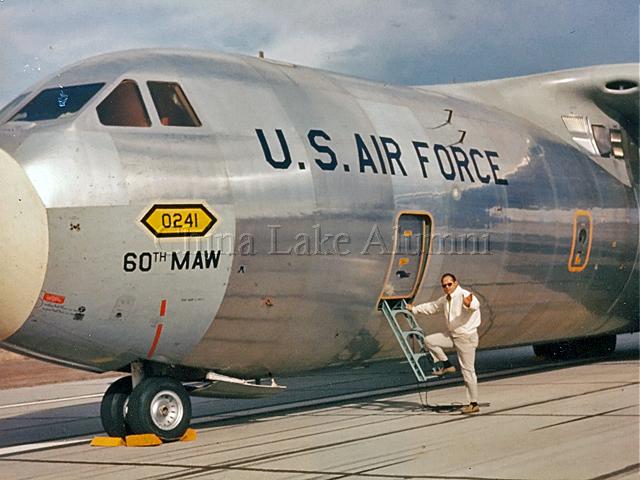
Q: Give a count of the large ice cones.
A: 0